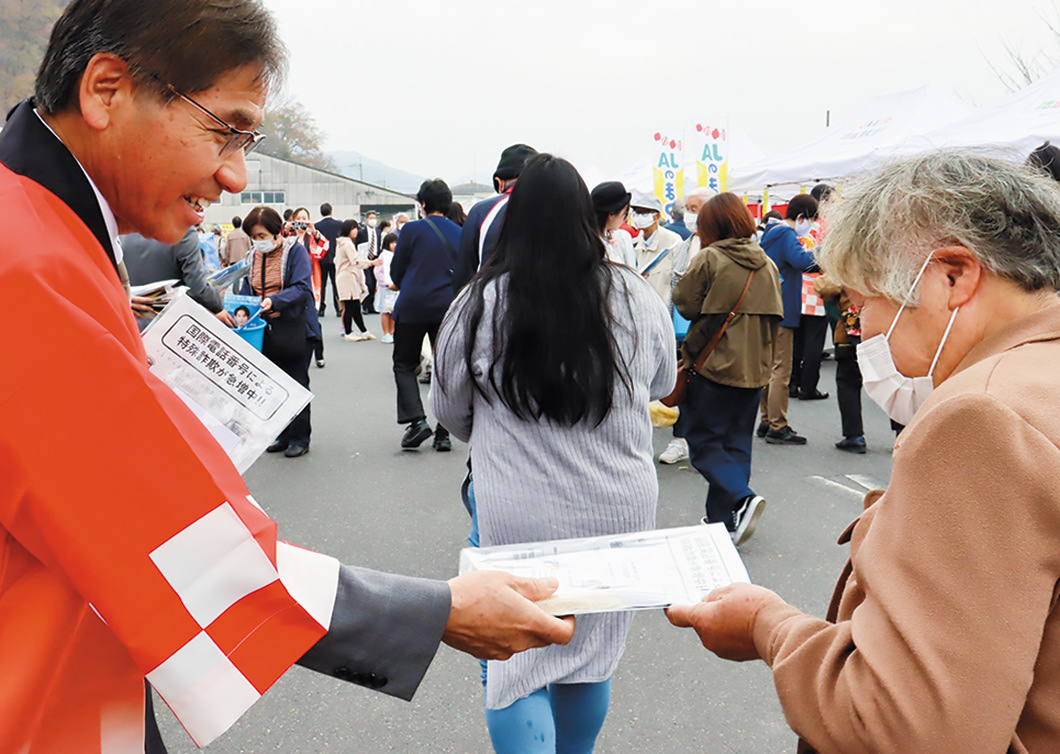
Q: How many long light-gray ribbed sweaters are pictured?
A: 1